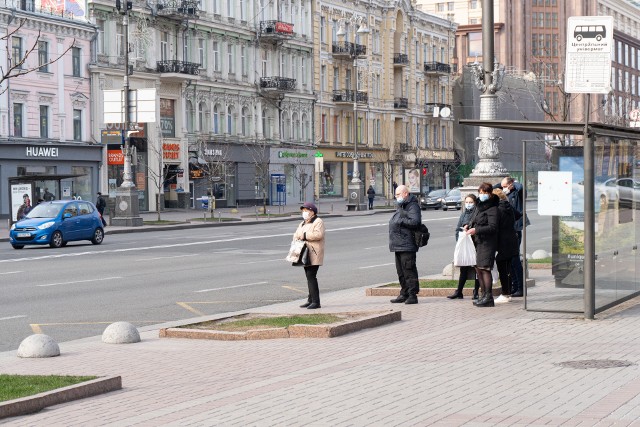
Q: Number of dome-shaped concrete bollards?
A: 4